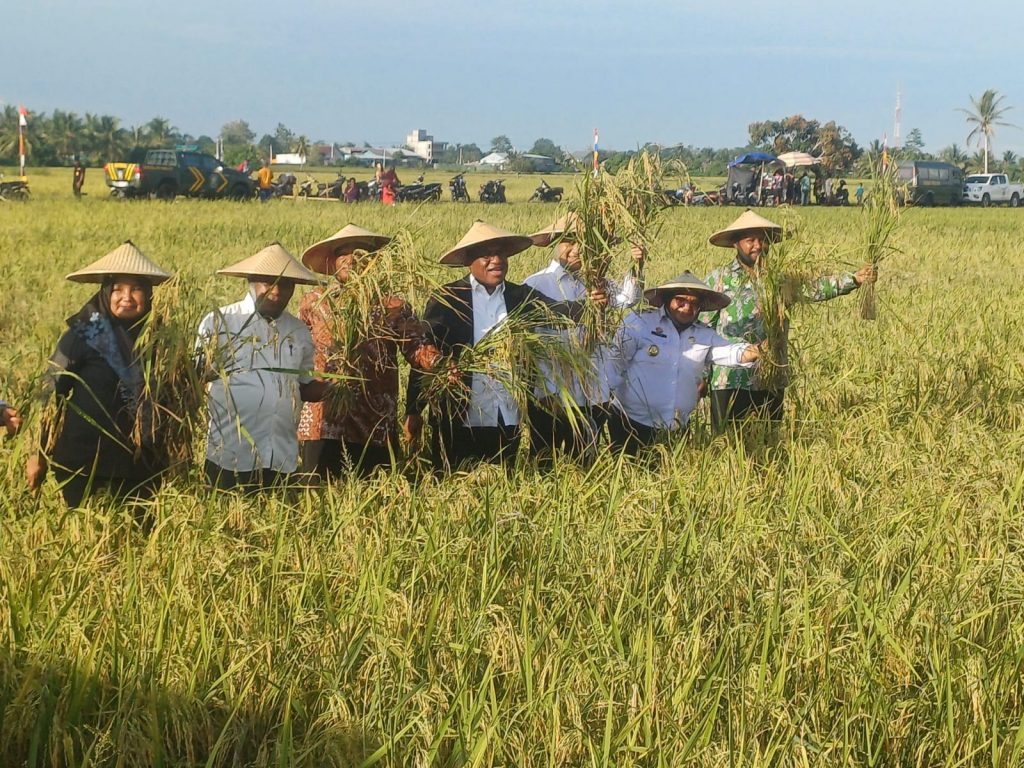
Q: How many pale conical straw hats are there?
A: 7